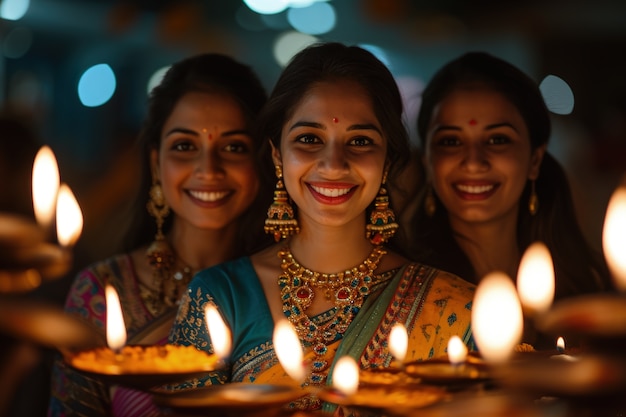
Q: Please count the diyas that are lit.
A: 12